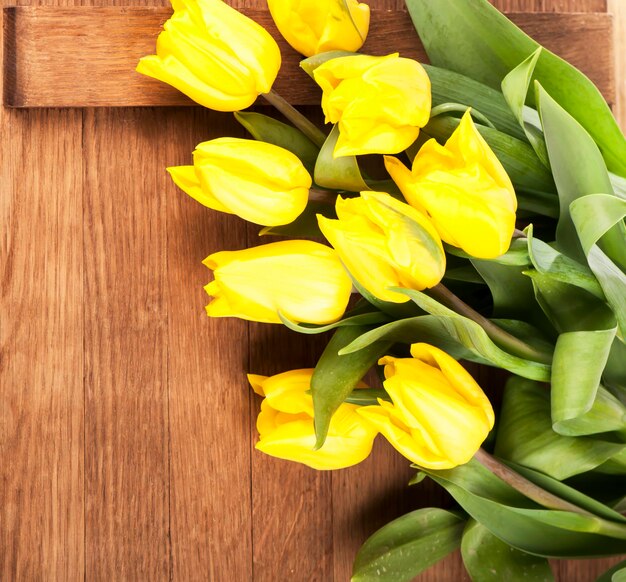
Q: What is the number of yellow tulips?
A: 9